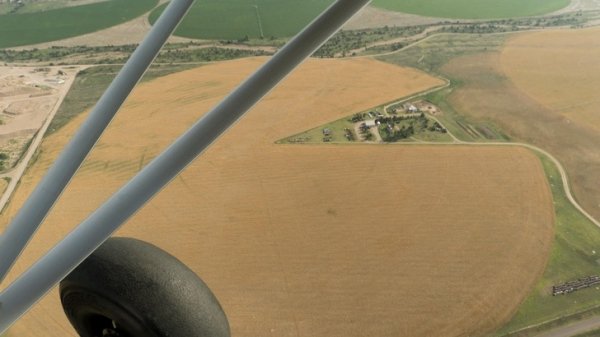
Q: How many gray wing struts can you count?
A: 2